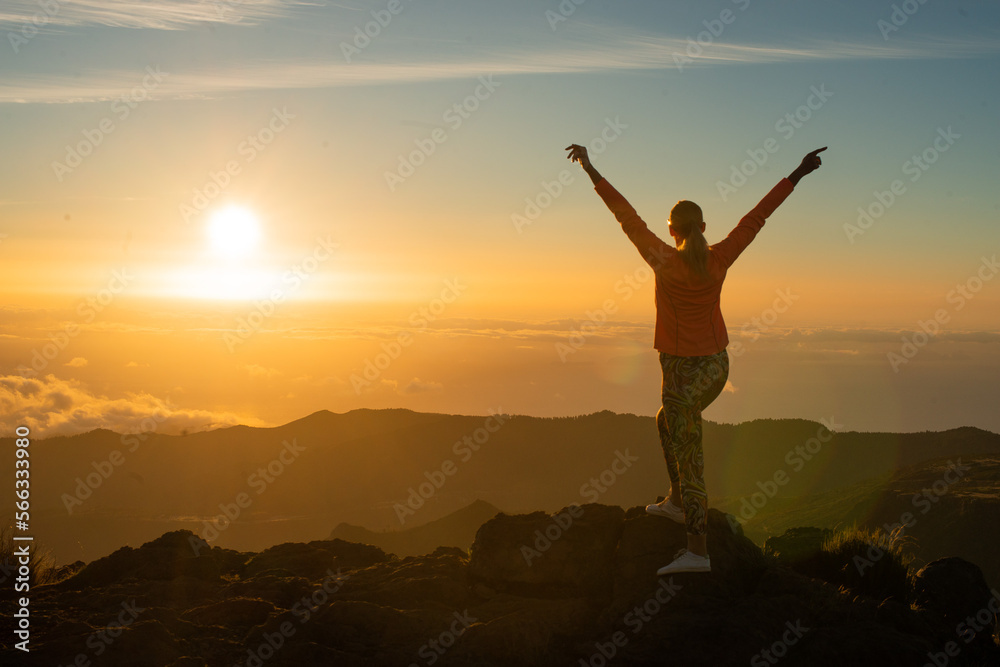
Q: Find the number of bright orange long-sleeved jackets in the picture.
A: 1